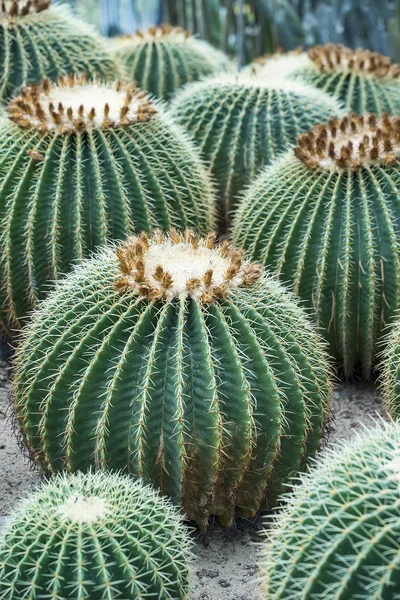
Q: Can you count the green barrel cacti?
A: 11